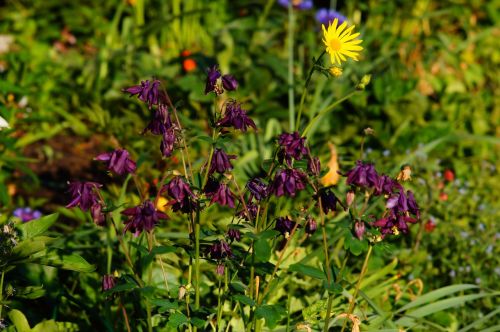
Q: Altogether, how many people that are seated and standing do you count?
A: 0